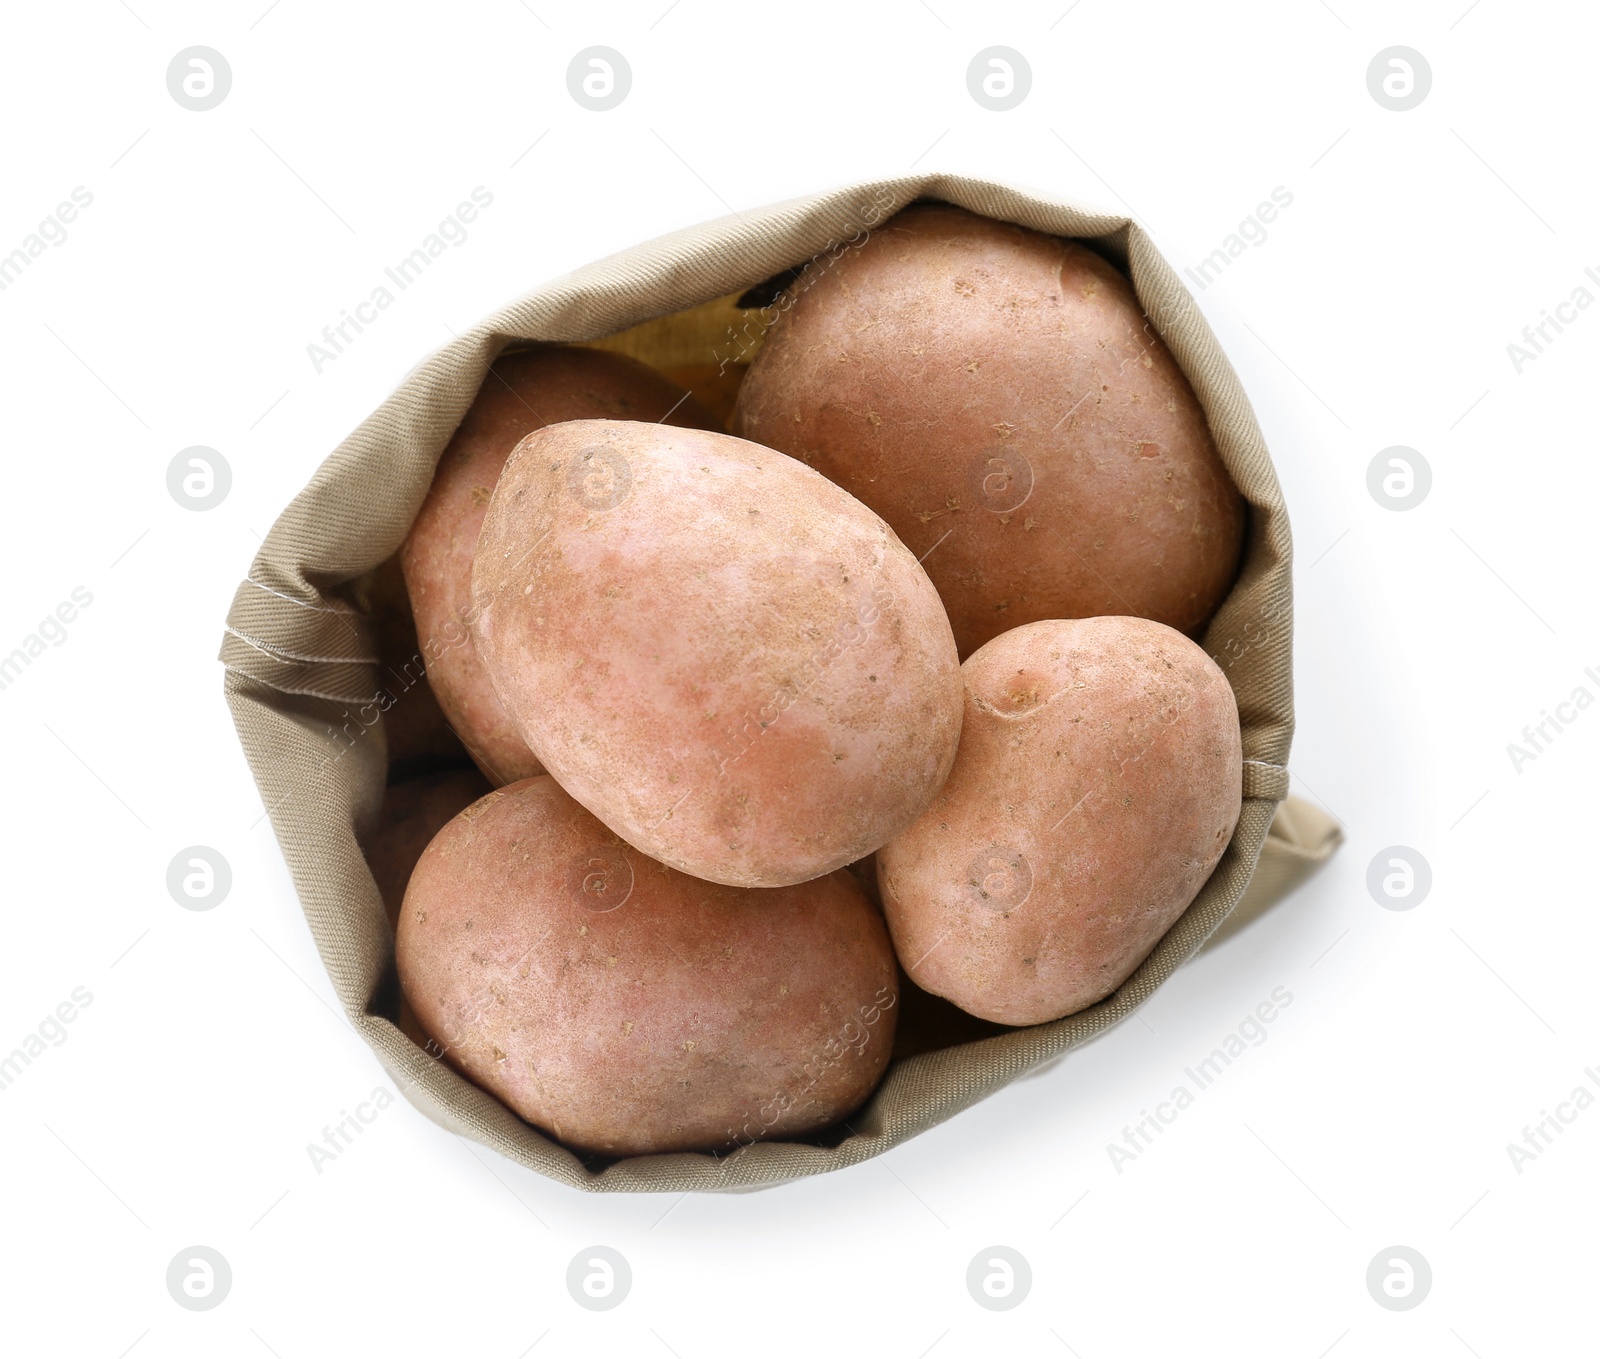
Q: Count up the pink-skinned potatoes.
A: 5